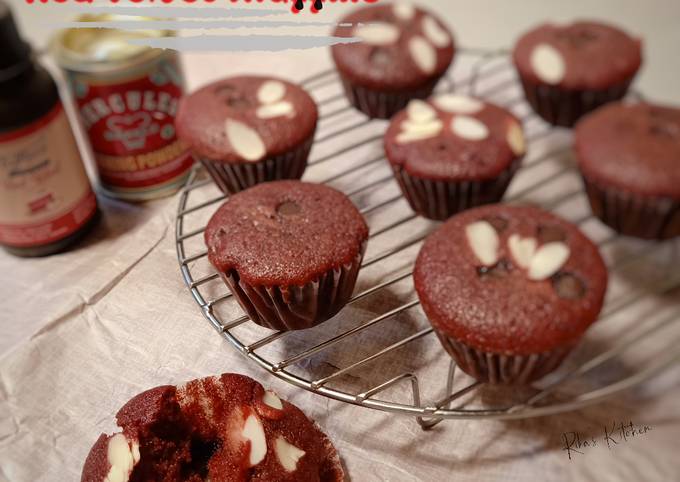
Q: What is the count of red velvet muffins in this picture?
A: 8